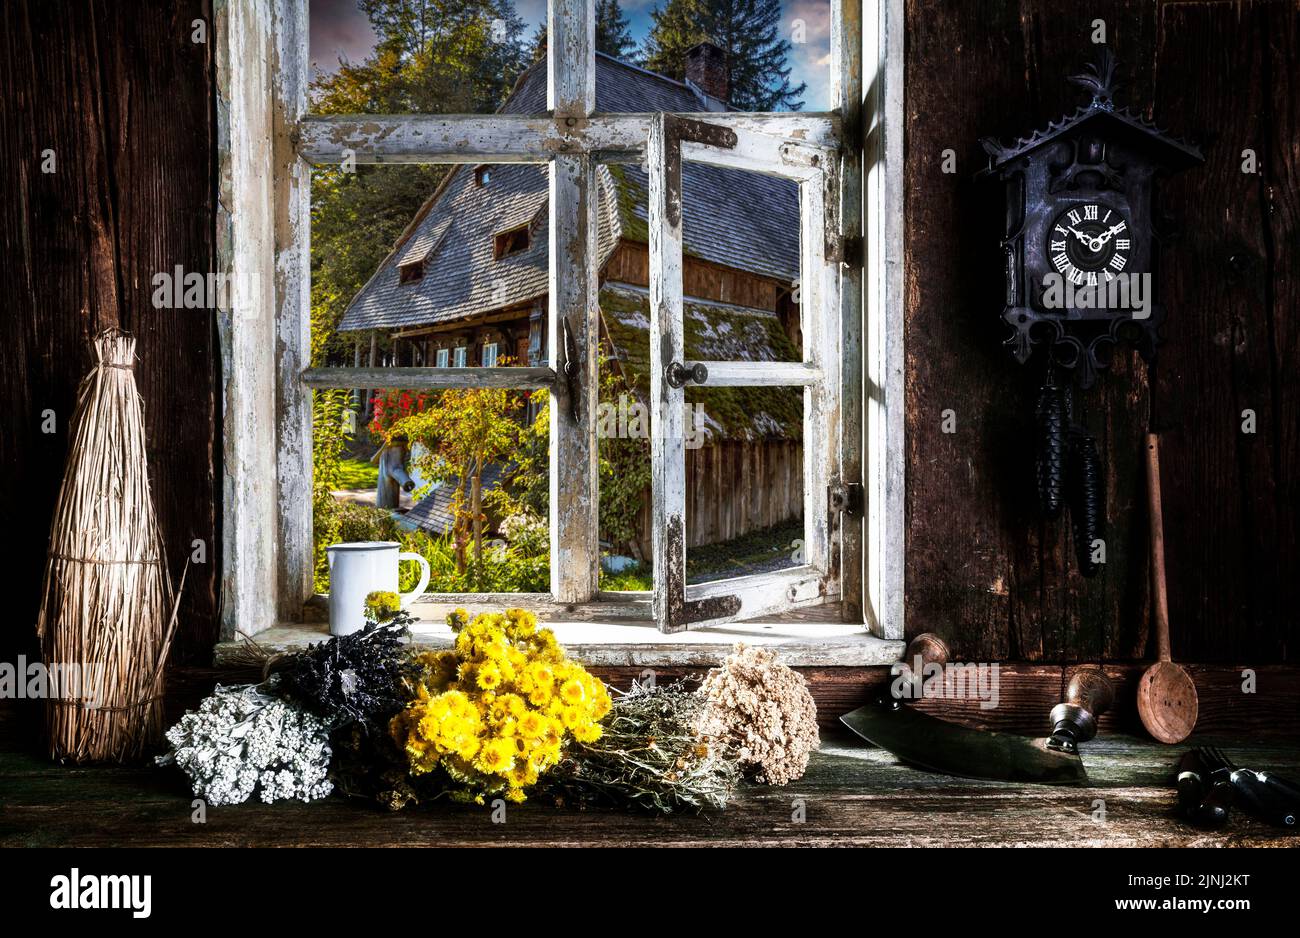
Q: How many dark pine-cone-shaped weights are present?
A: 2